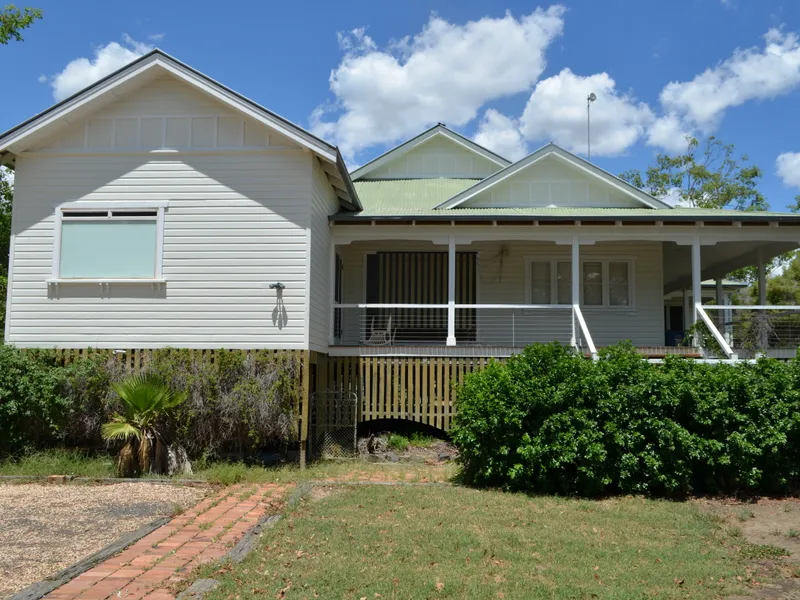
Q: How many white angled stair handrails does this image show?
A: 2